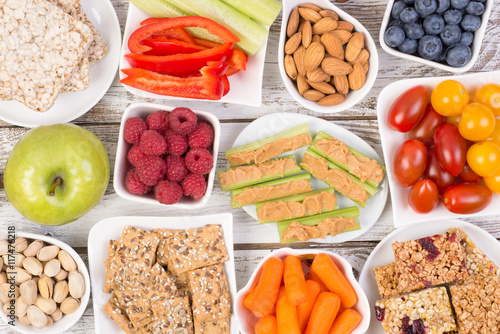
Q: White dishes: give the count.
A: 11